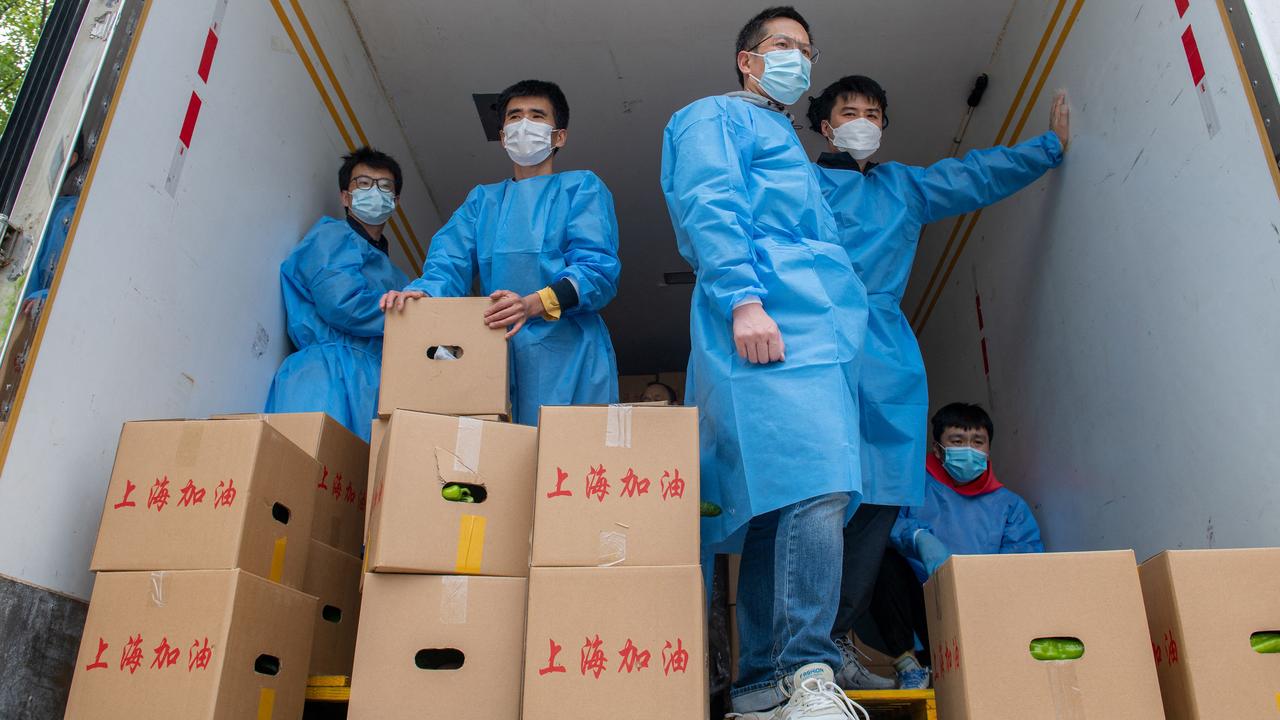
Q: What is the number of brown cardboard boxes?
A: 12